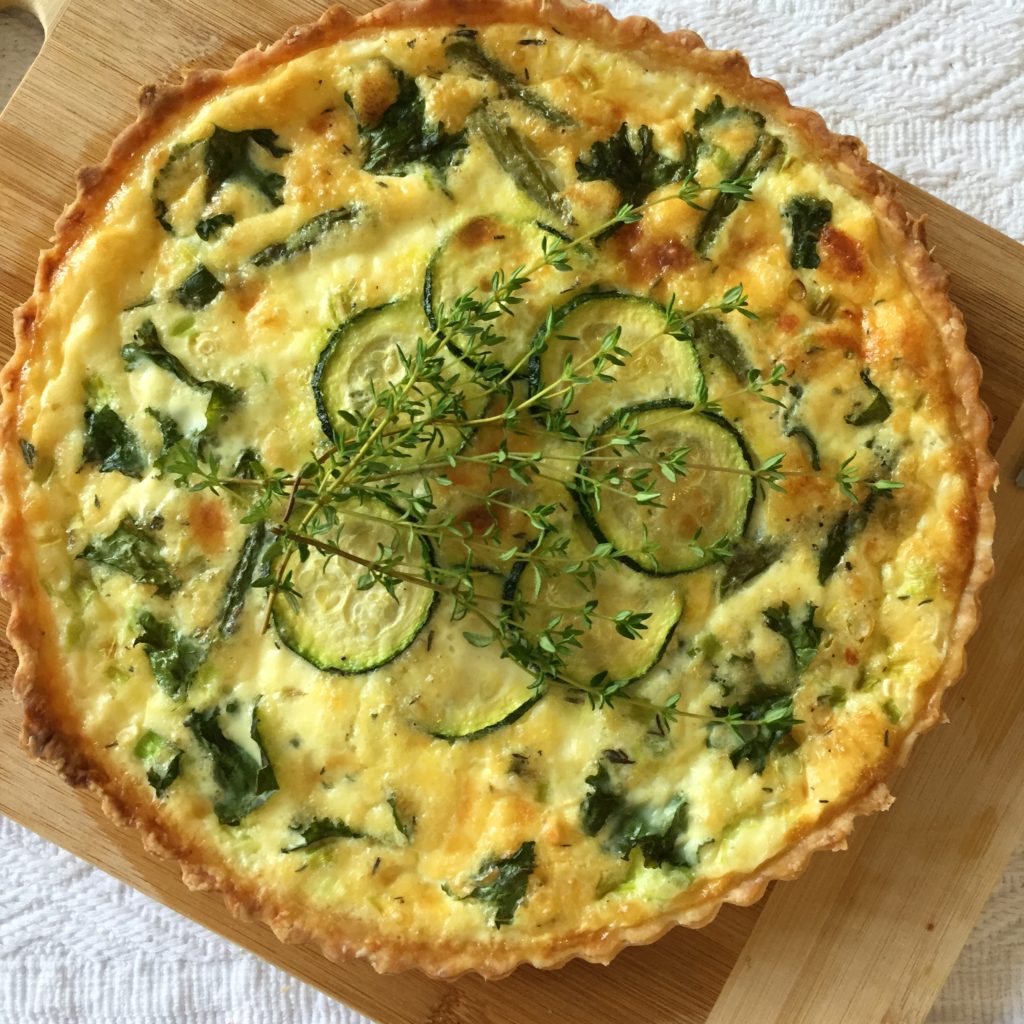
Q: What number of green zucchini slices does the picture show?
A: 7